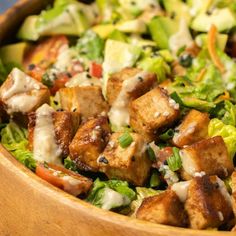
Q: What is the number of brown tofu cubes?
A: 11